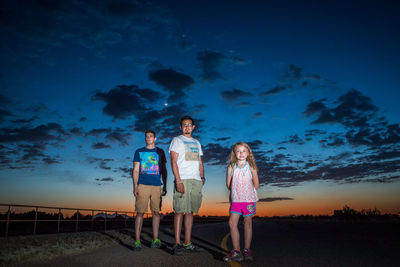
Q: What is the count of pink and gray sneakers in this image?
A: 2